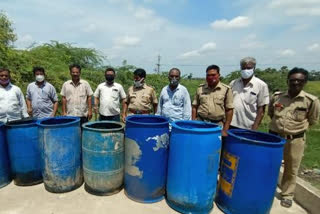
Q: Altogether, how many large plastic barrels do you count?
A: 7